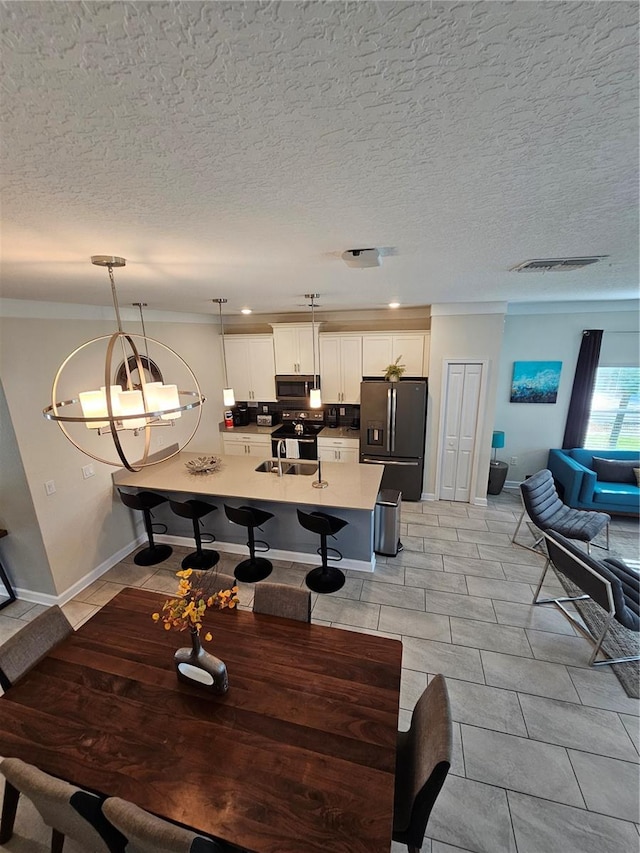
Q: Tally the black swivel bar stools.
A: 4